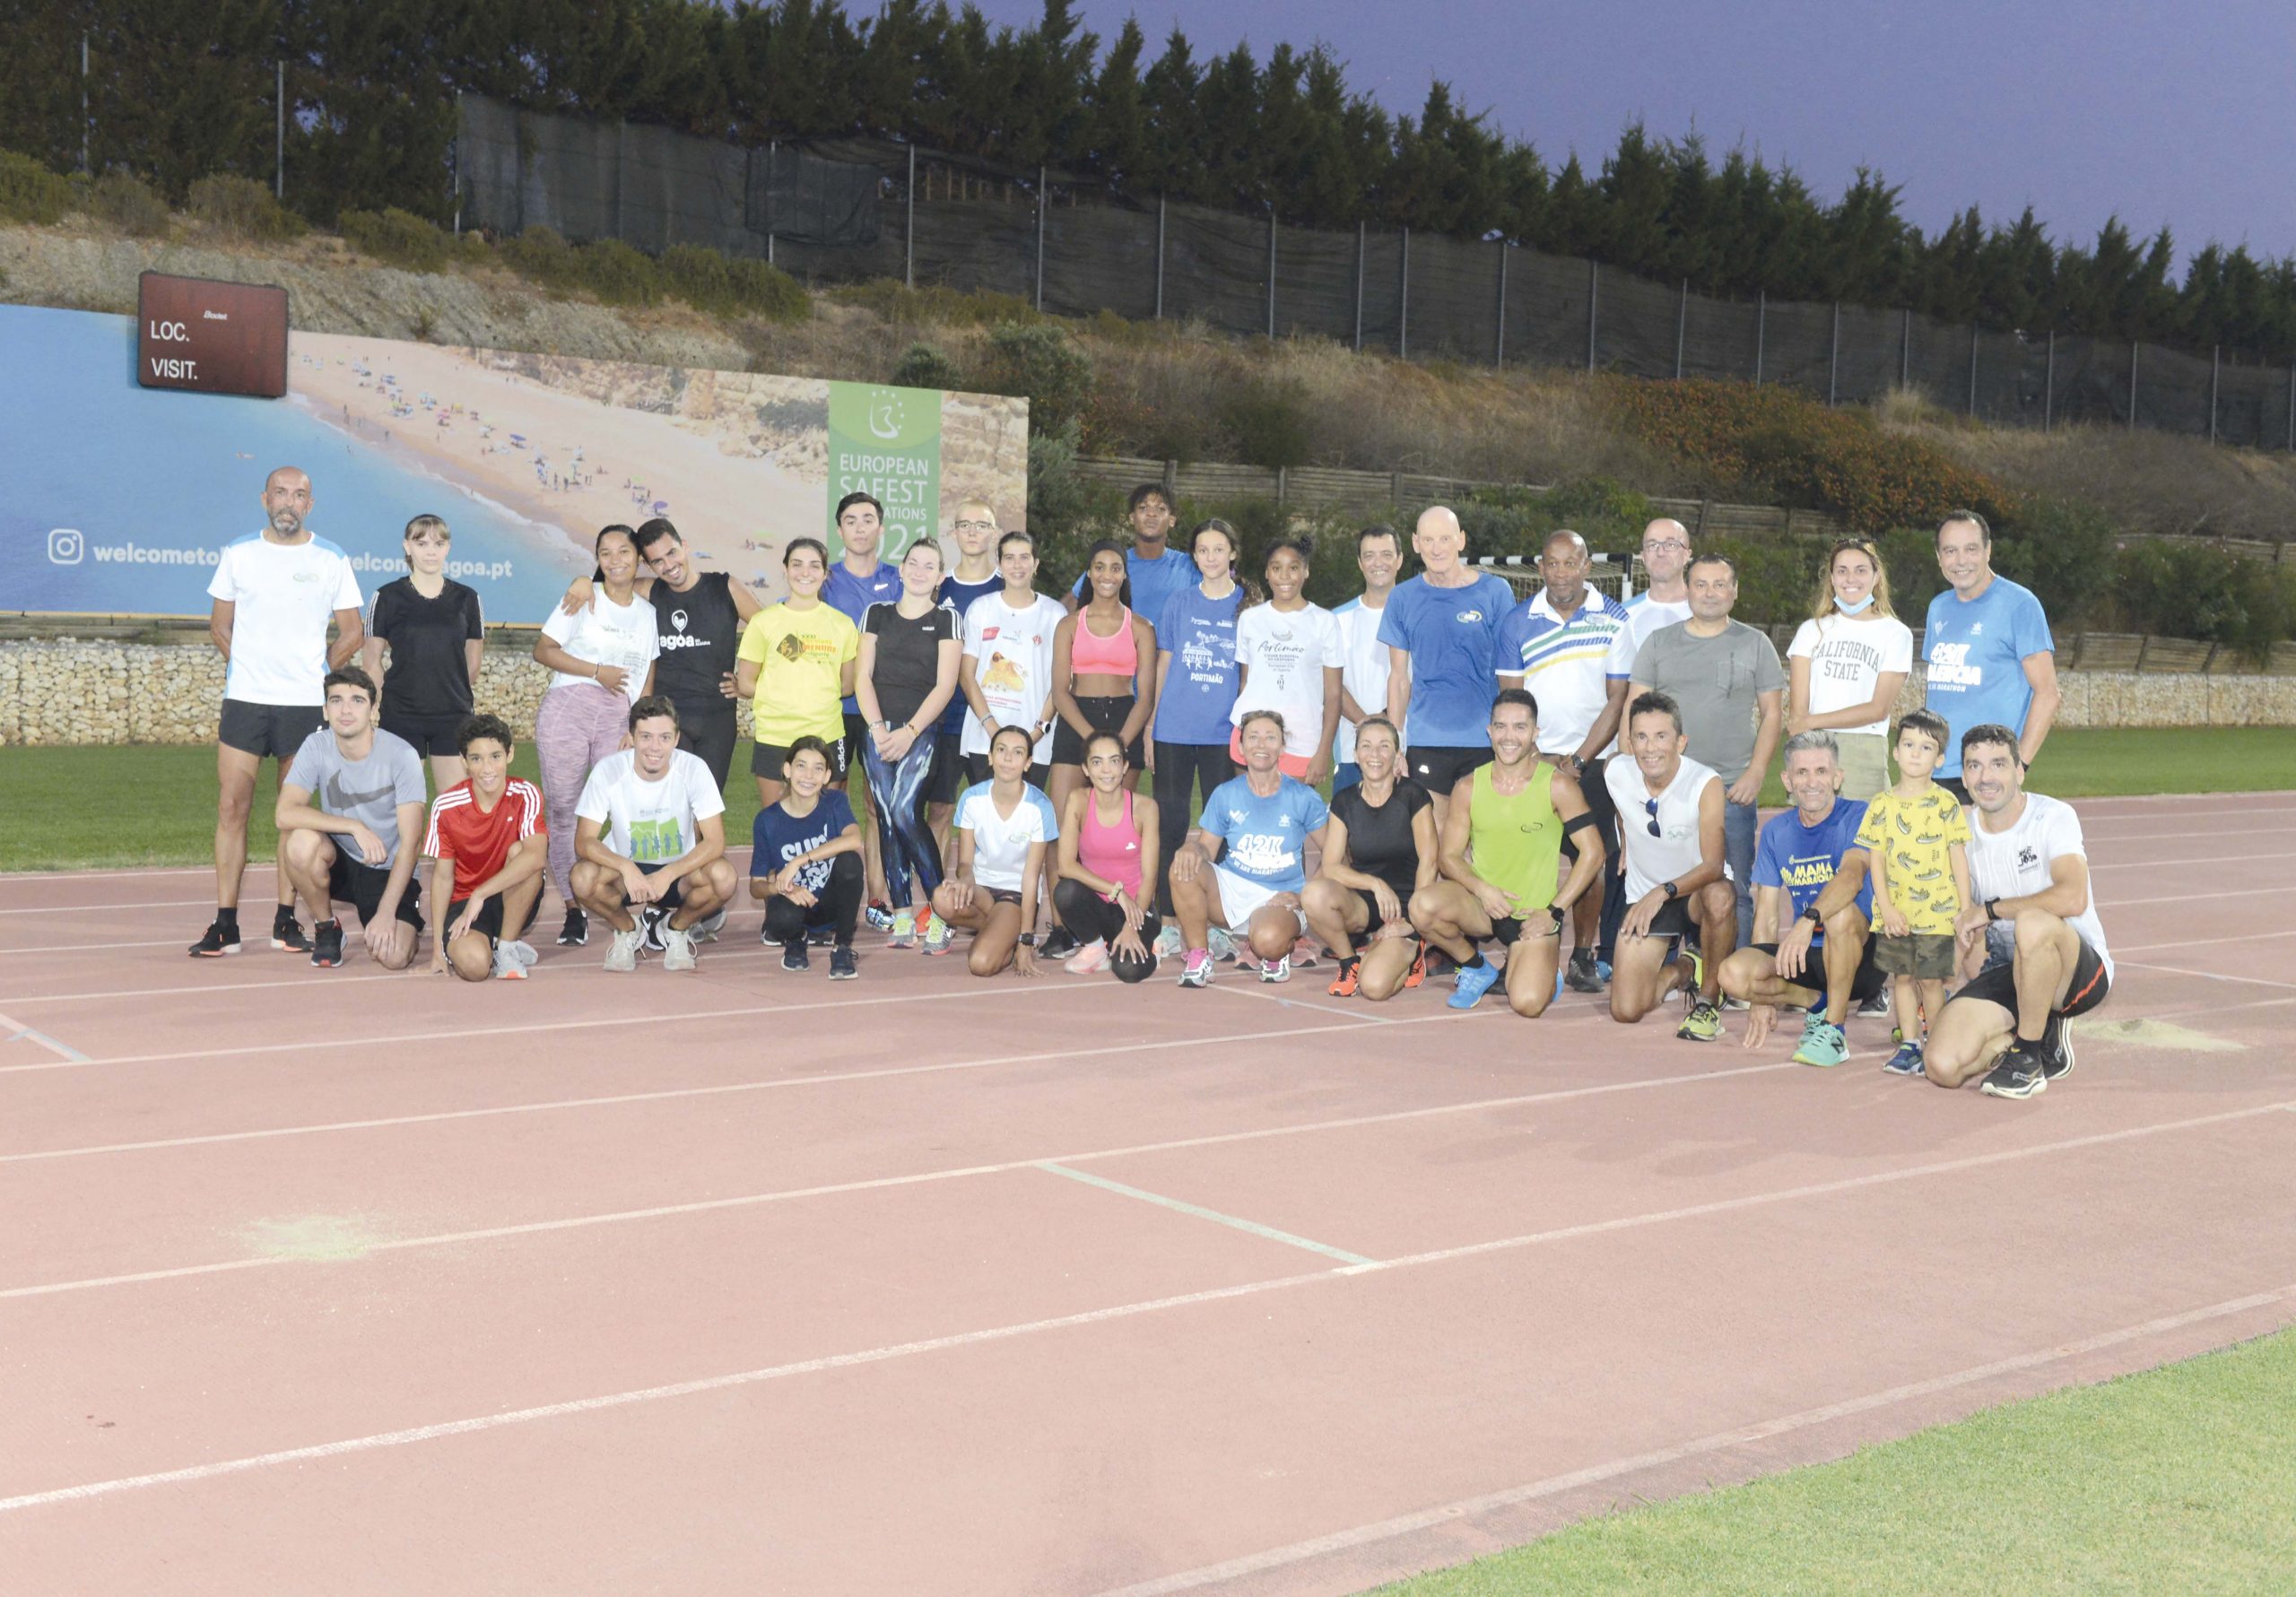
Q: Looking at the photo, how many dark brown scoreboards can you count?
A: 1